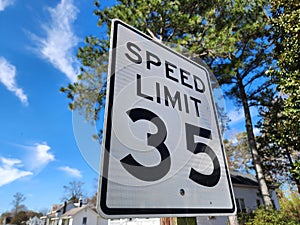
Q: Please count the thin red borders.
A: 0